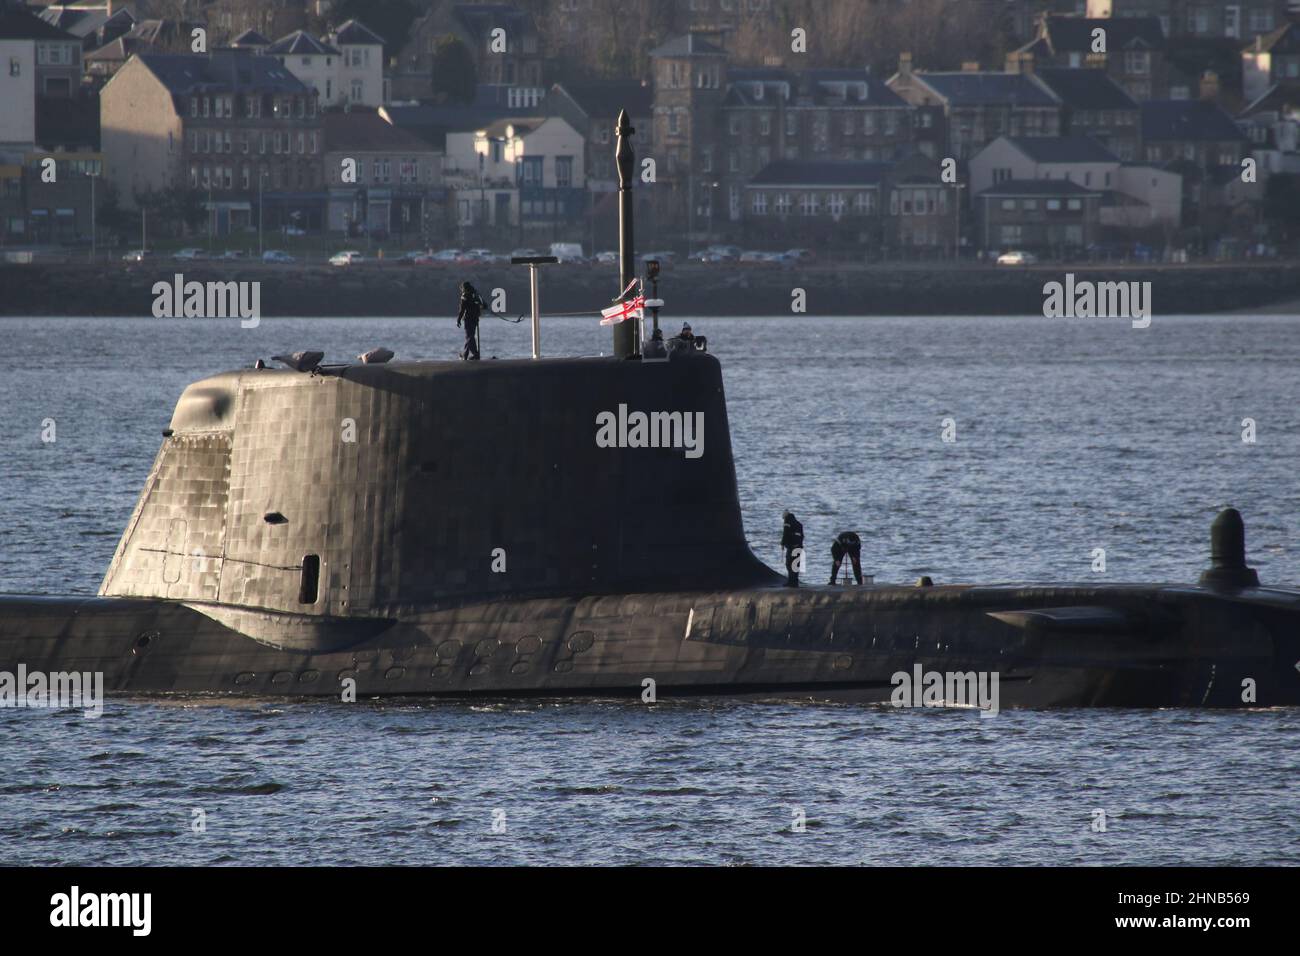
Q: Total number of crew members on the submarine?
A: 5